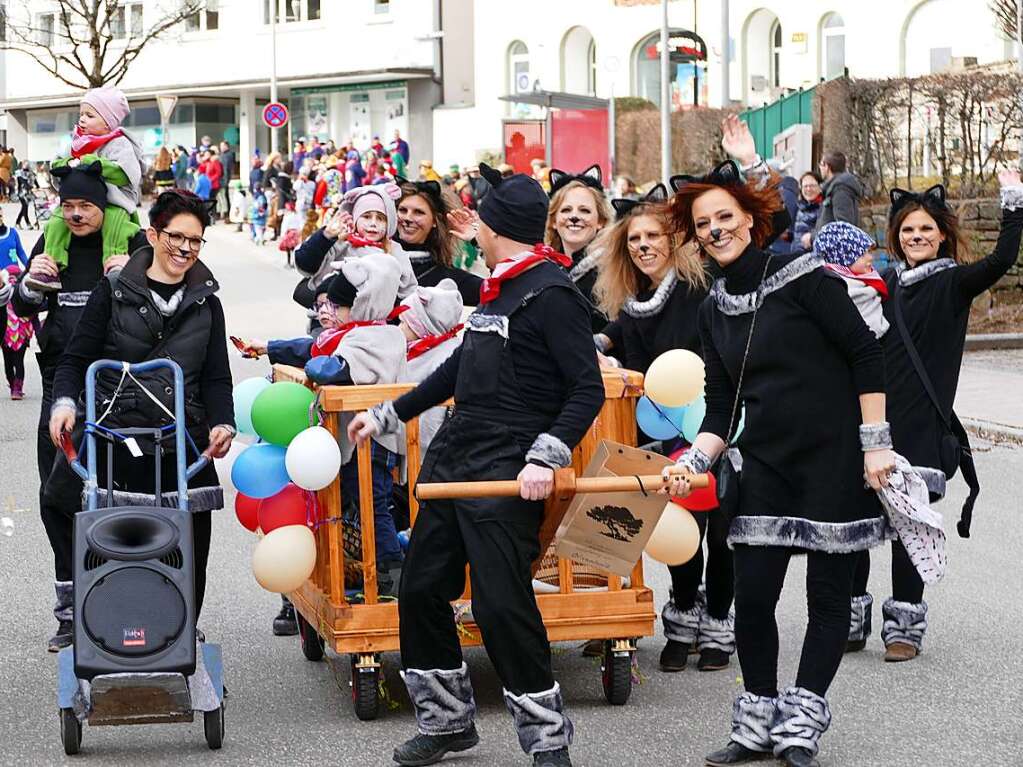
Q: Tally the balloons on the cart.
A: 13